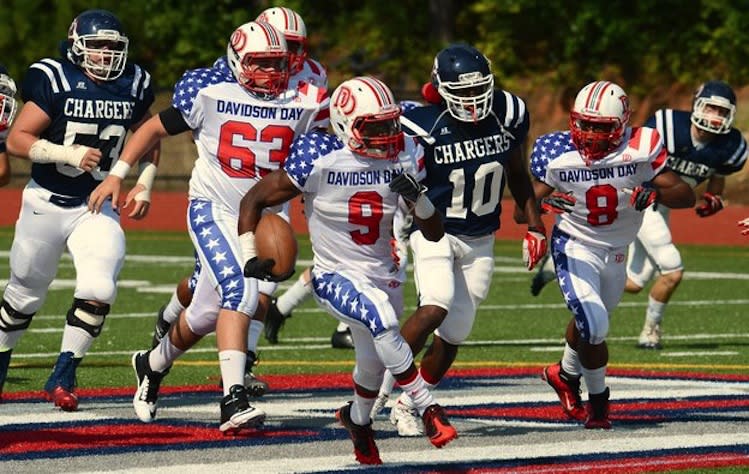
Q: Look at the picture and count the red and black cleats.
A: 4